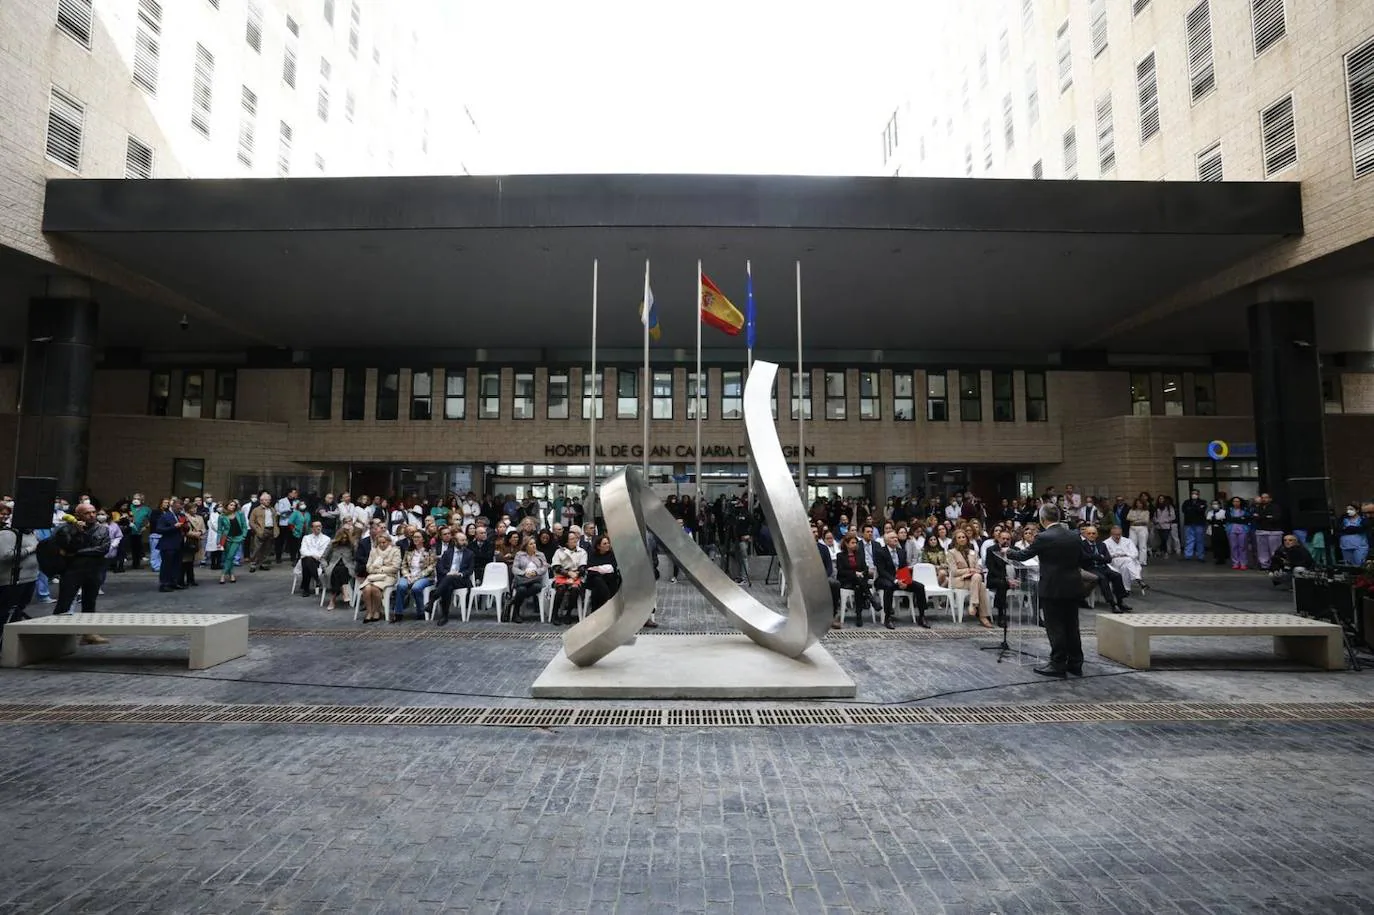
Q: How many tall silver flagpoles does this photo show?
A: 5